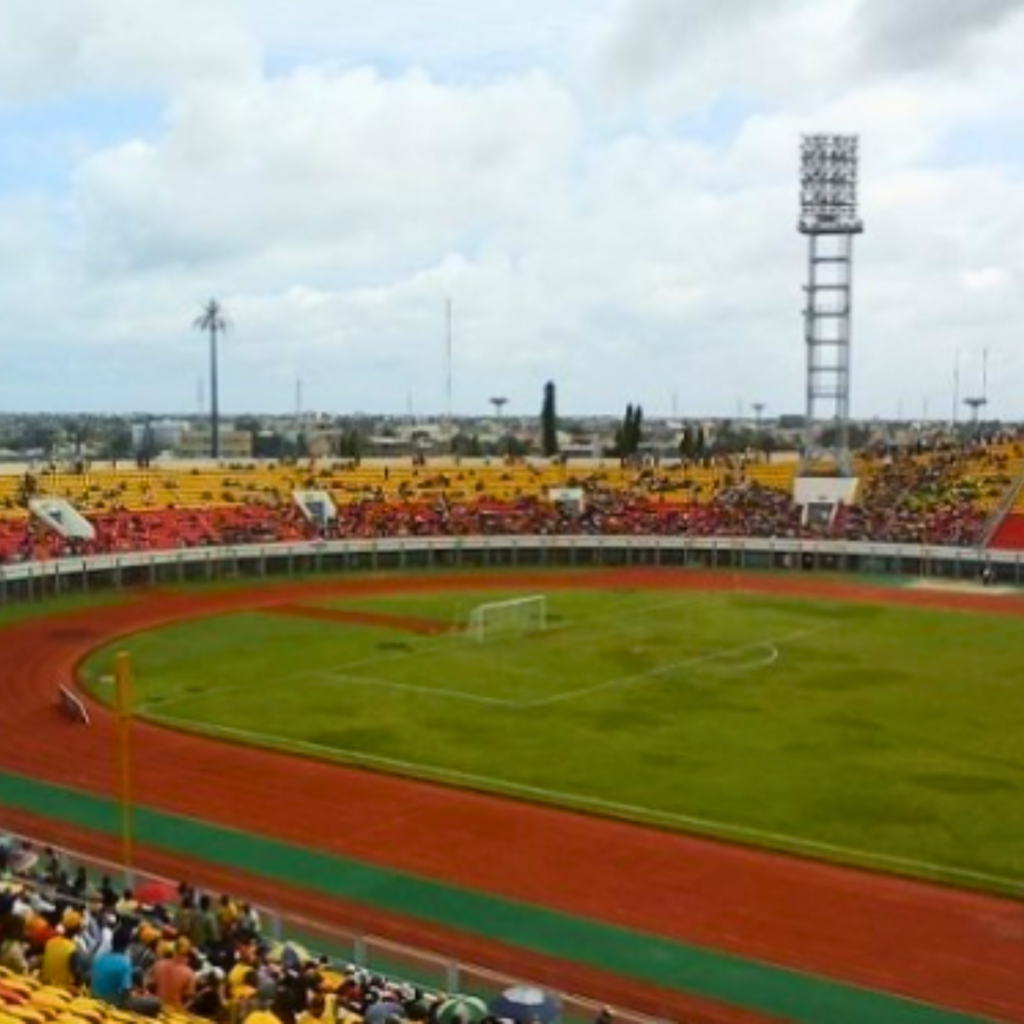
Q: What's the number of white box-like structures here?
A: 4